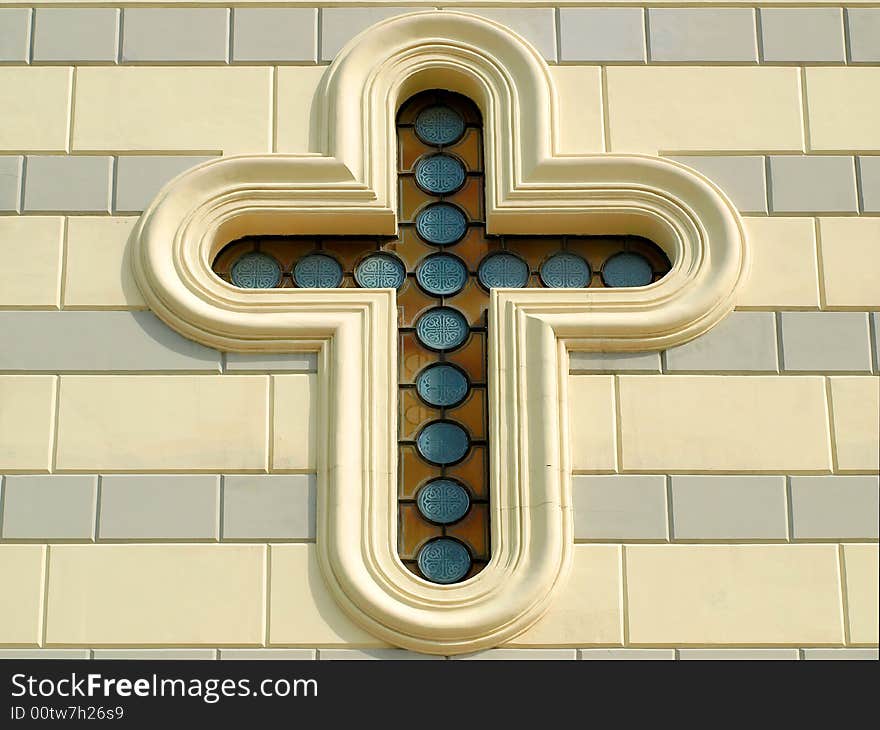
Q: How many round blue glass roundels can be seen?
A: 15